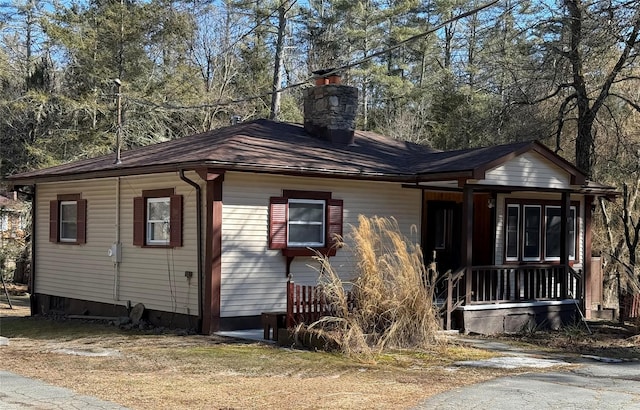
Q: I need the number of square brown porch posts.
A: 2